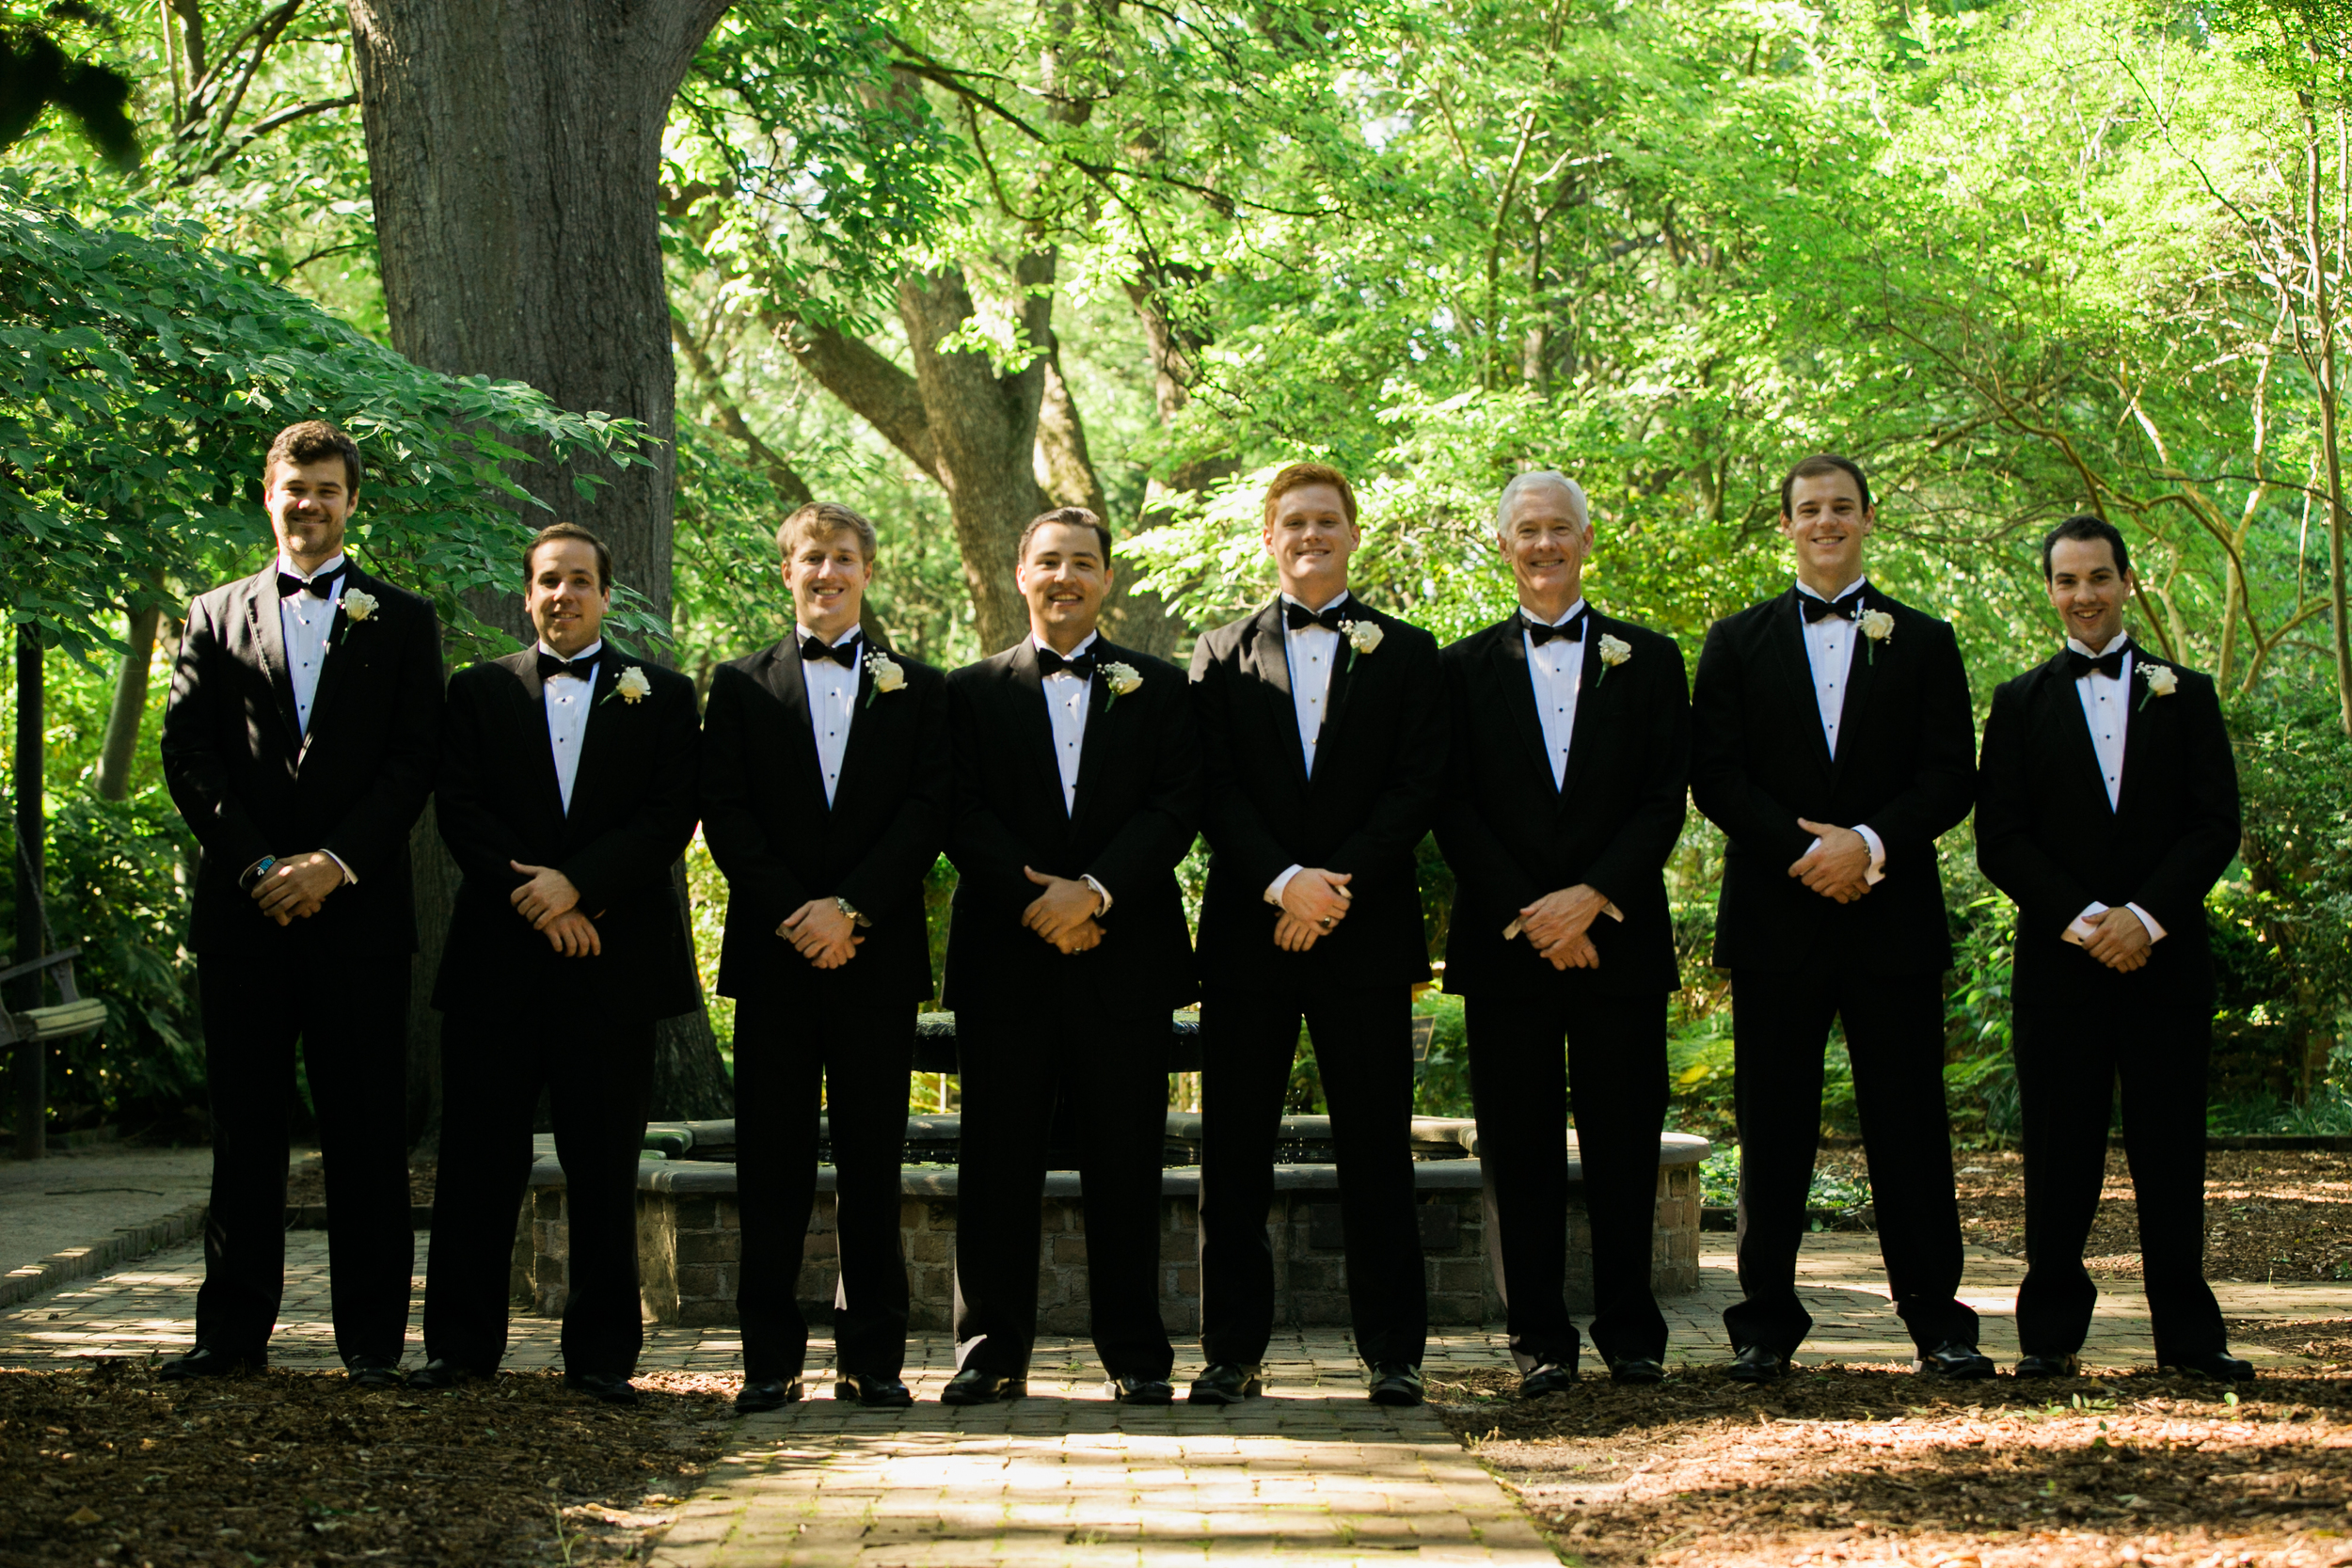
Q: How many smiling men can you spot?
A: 8